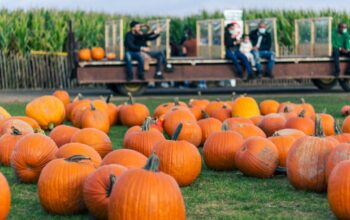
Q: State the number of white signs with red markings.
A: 1